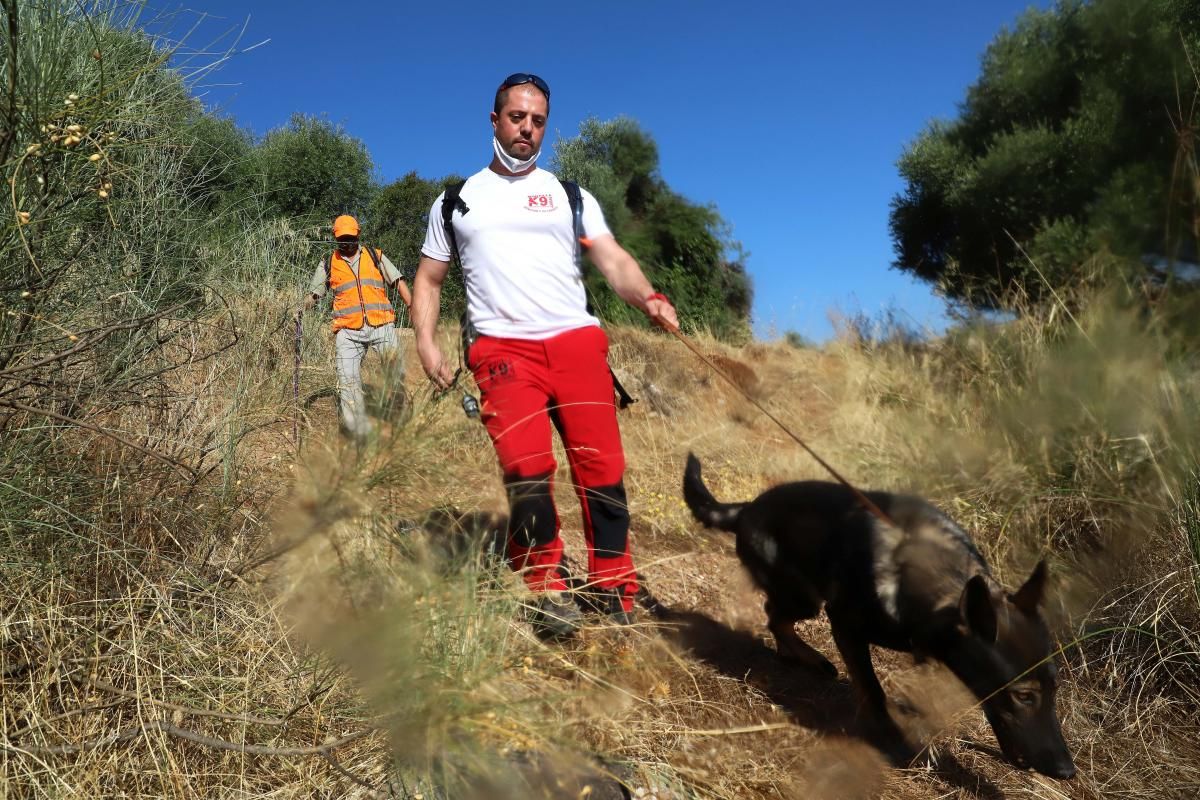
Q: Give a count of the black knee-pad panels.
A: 2